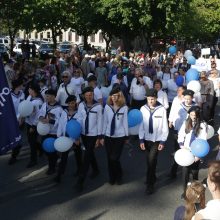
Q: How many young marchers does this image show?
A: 9